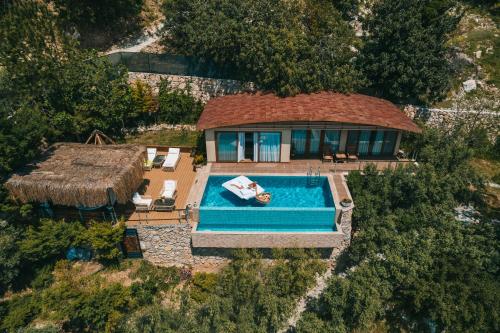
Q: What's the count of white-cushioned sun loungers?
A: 4